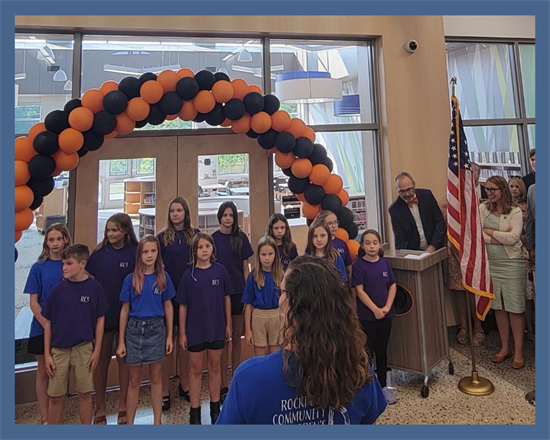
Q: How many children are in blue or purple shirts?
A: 12